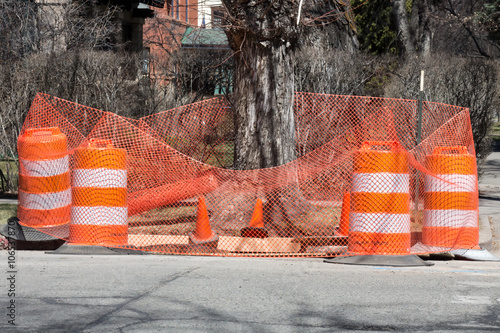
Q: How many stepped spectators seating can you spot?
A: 0